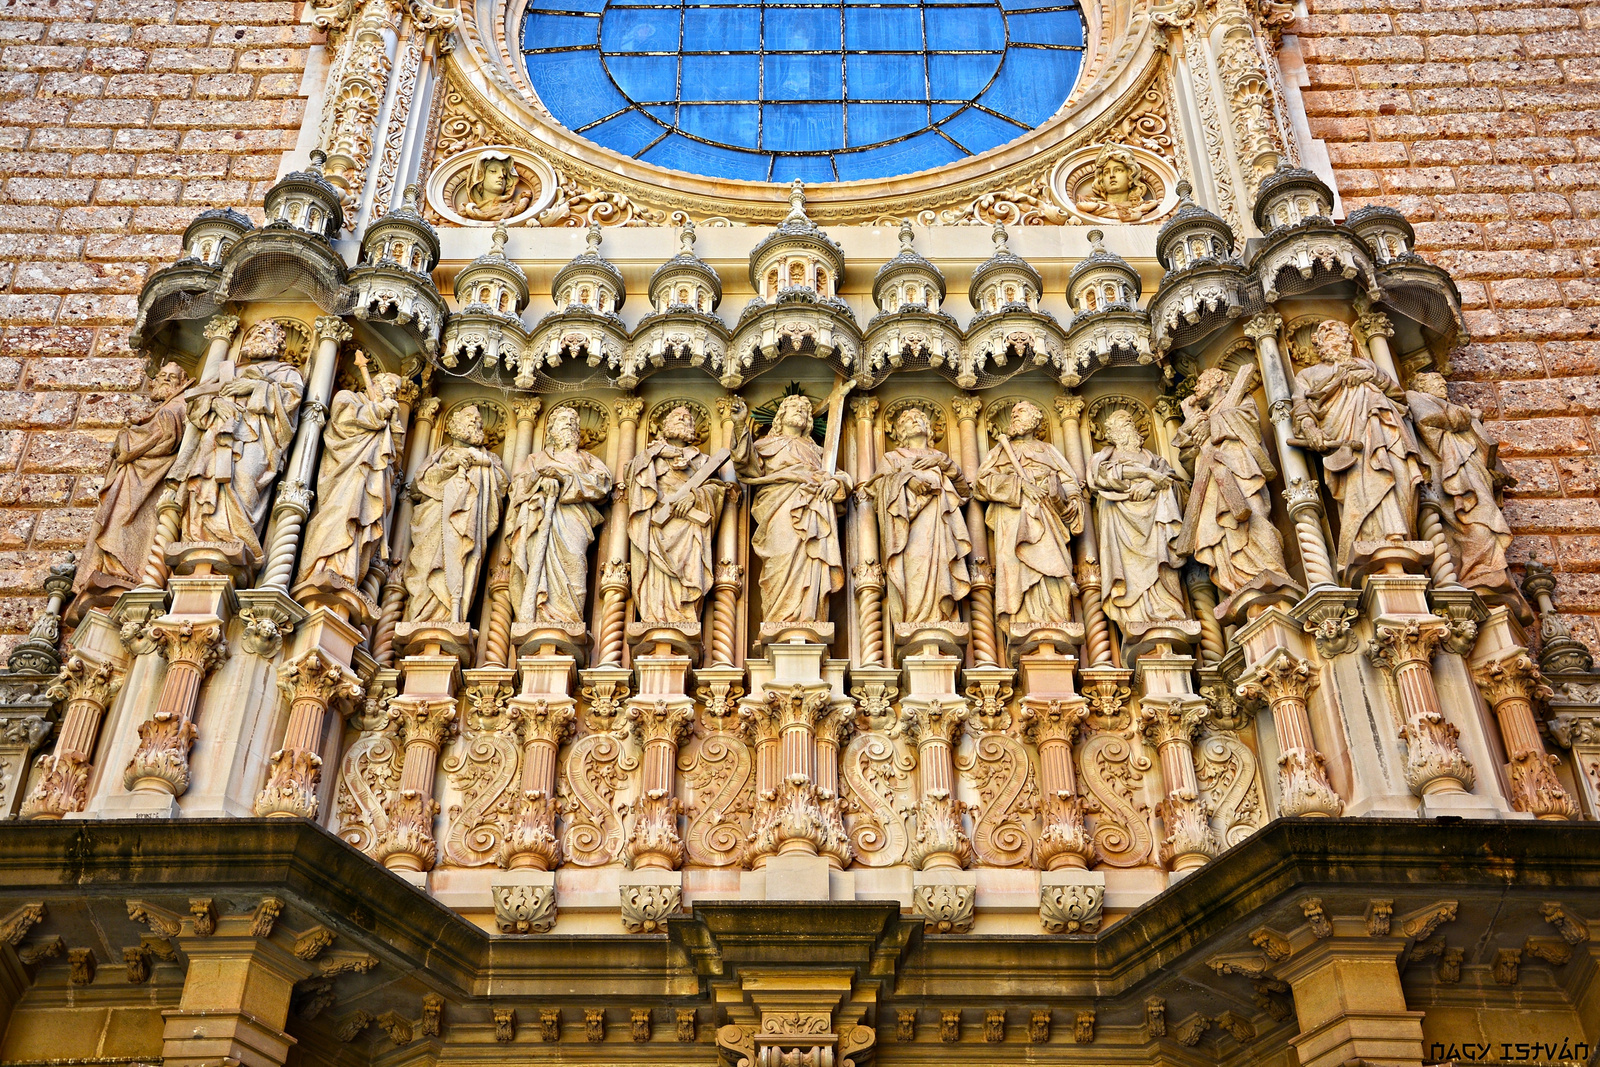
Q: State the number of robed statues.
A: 13